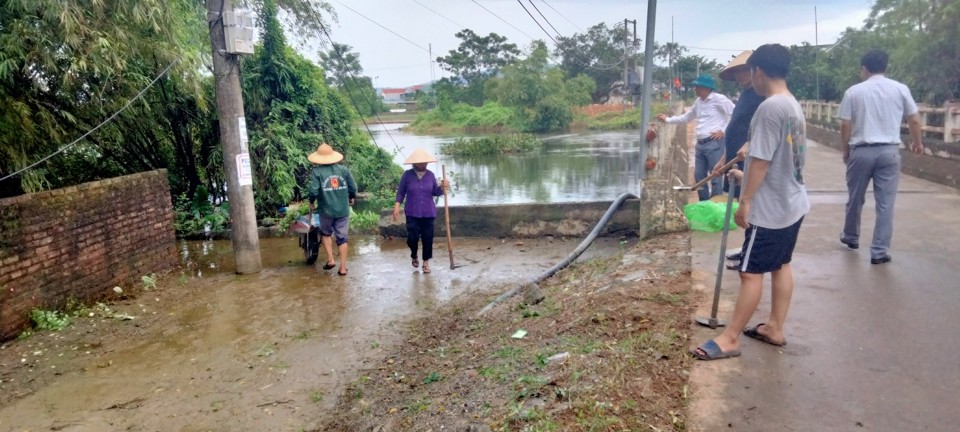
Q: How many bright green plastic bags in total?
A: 1